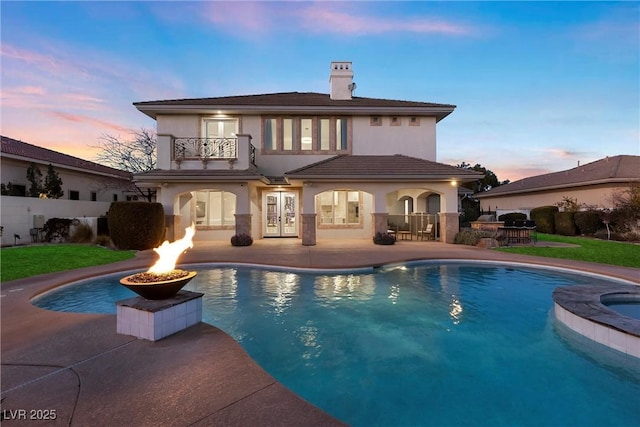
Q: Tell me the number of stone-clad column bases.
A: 5